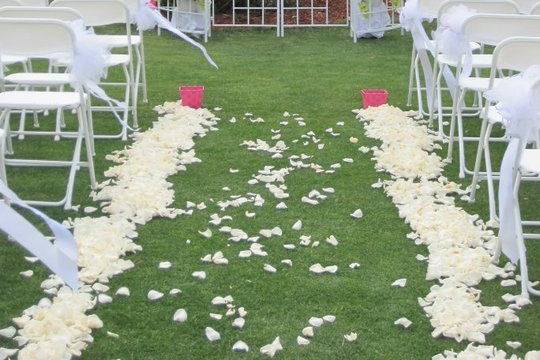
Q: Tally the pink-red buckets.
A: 2